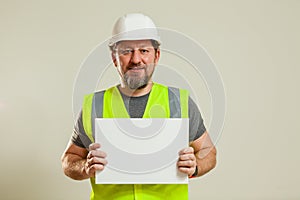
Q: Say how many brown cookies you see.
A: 0